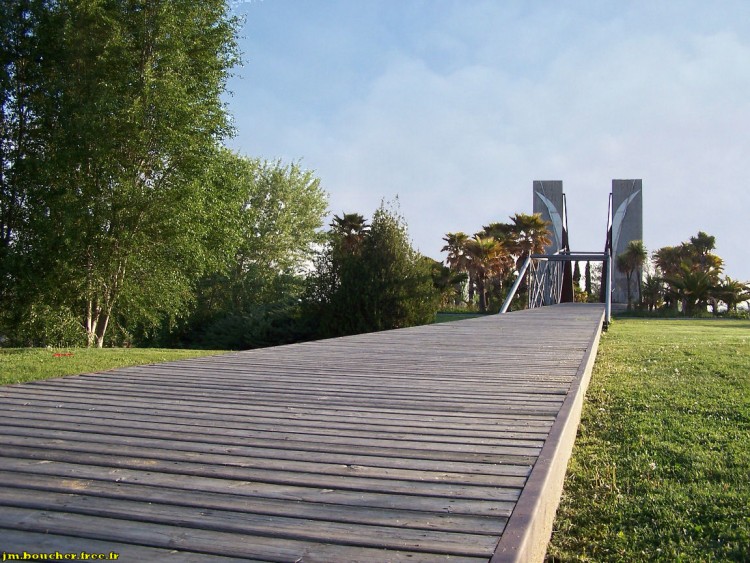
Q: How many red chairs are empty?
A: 0